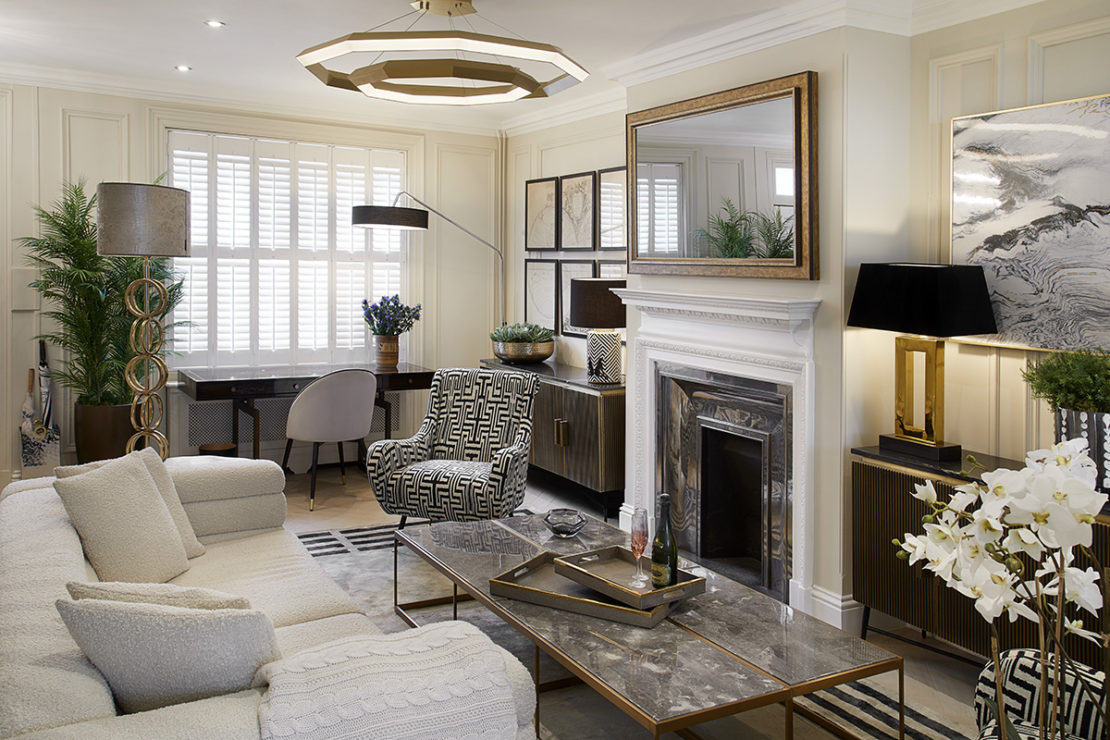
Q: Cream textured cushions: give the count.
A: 4